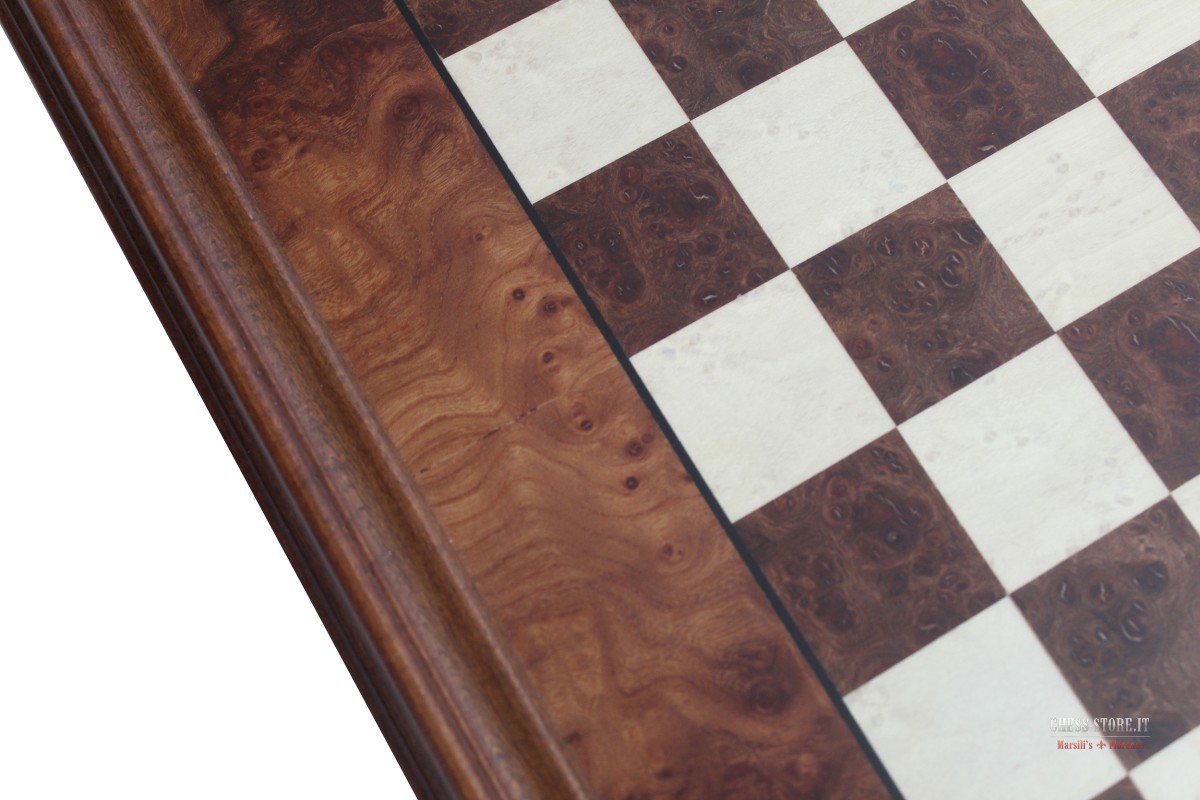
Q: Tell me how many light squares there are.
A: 10